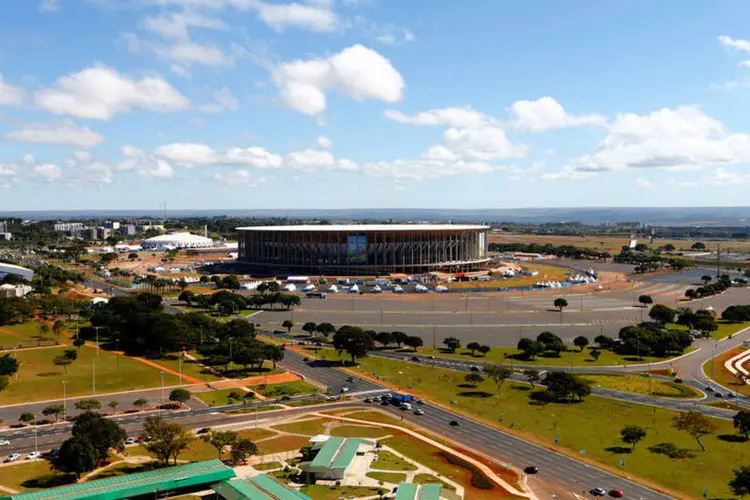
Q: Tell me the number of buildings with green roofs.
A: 4